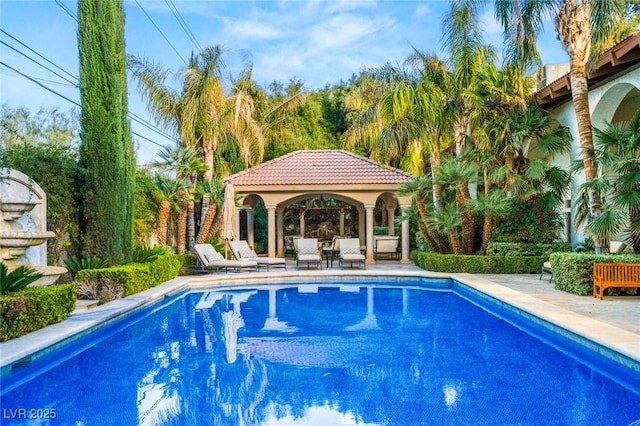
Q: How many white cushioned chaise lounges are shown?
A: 4